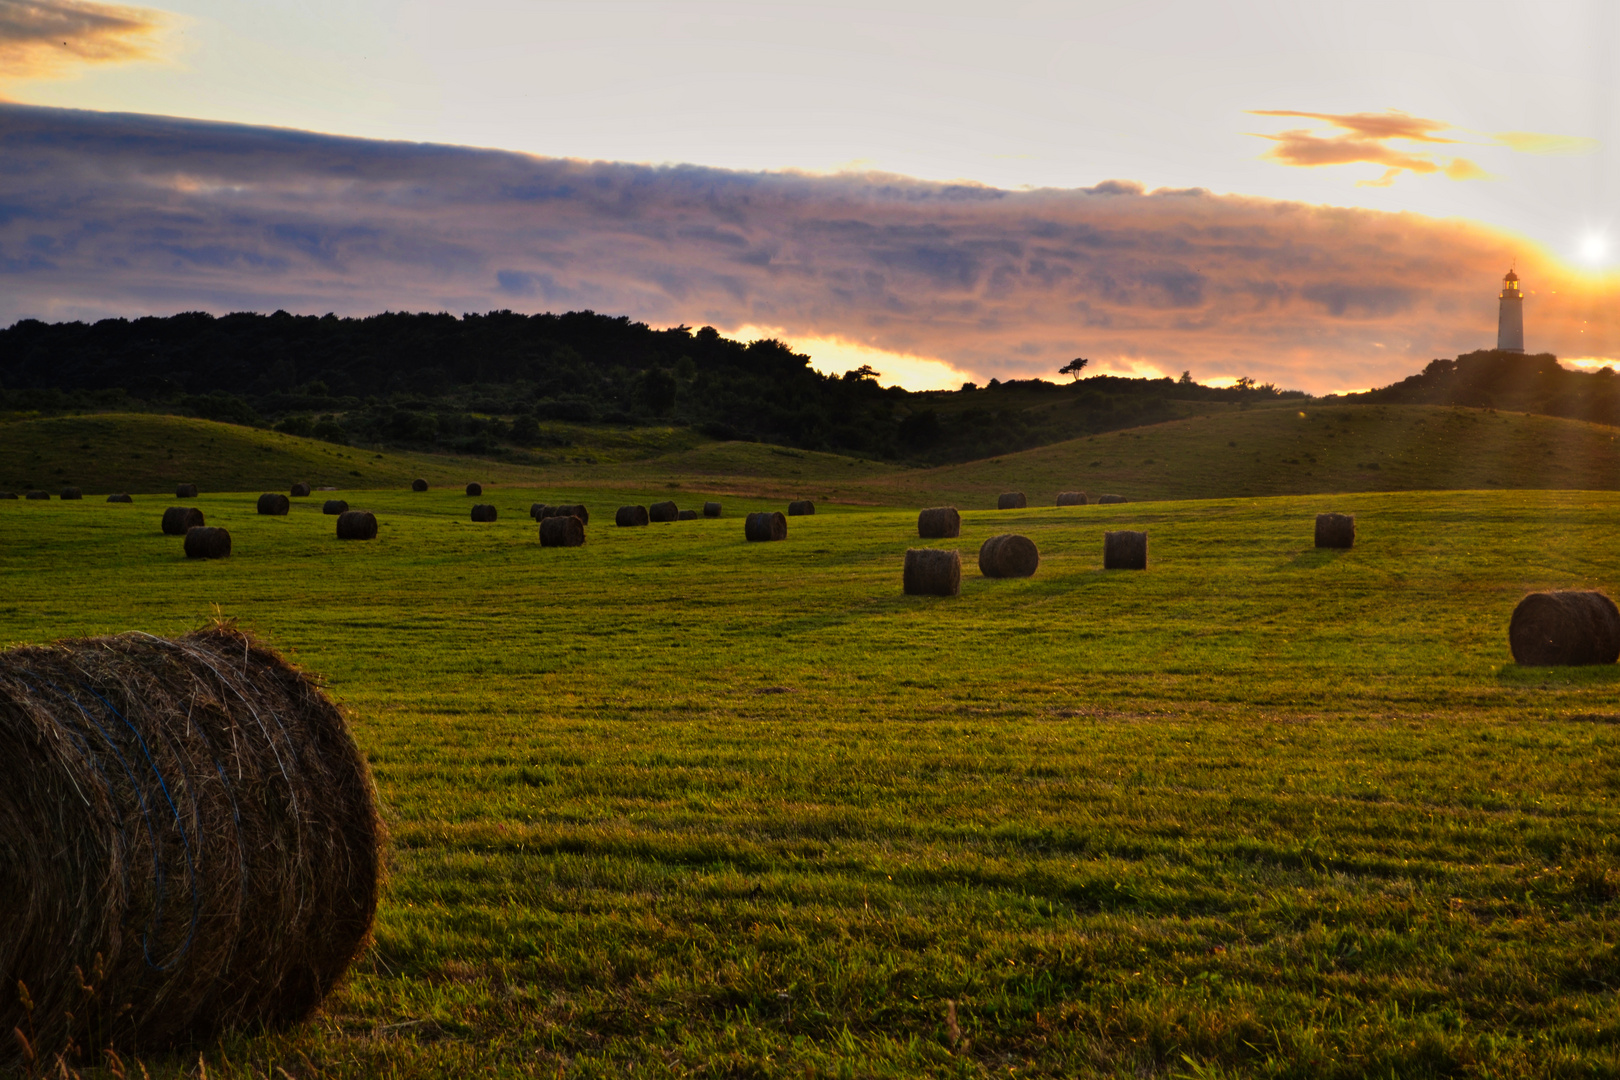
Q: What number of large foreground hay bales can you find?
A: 1